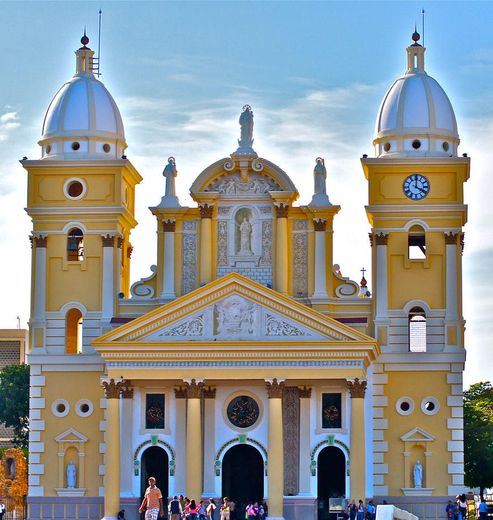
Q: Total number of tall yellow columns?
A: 4